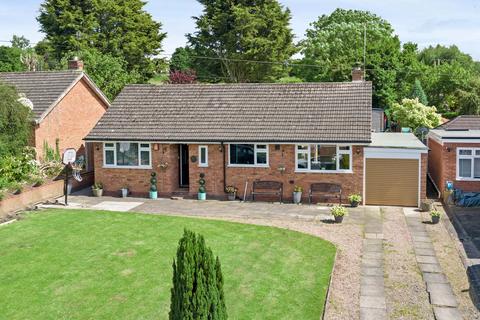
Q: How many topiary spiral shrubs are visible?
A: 2